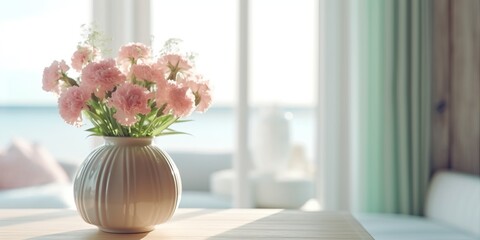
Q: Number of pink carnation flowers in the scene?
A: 10